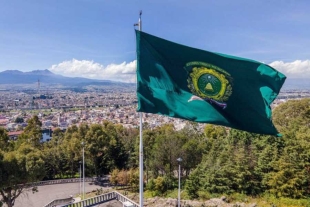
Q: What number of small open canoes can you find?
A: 0